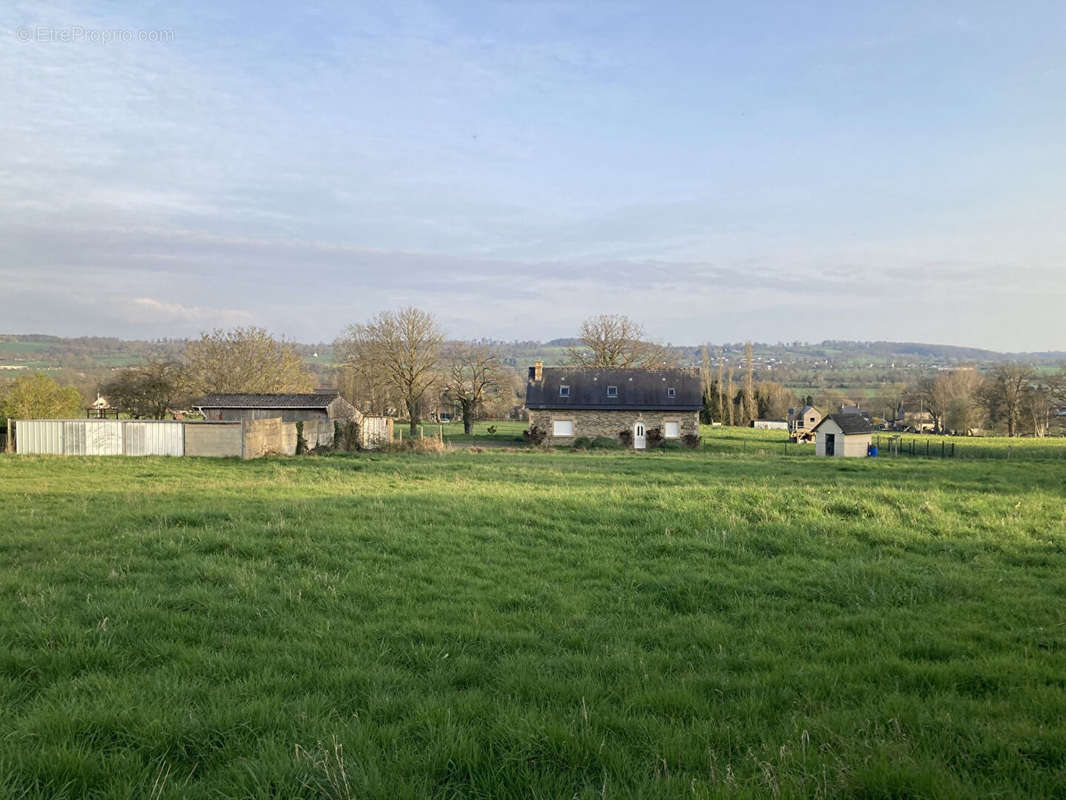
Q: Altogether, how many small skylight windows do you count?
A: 3